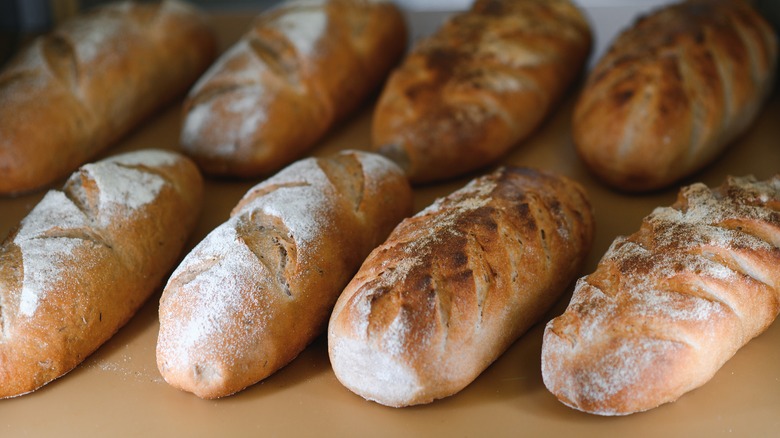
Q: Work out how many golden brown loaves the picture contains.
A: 8